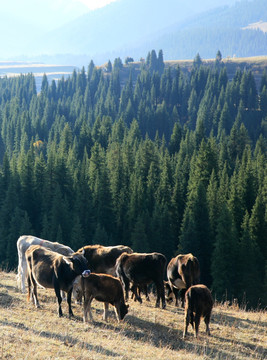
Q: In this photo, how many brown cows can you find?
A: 6